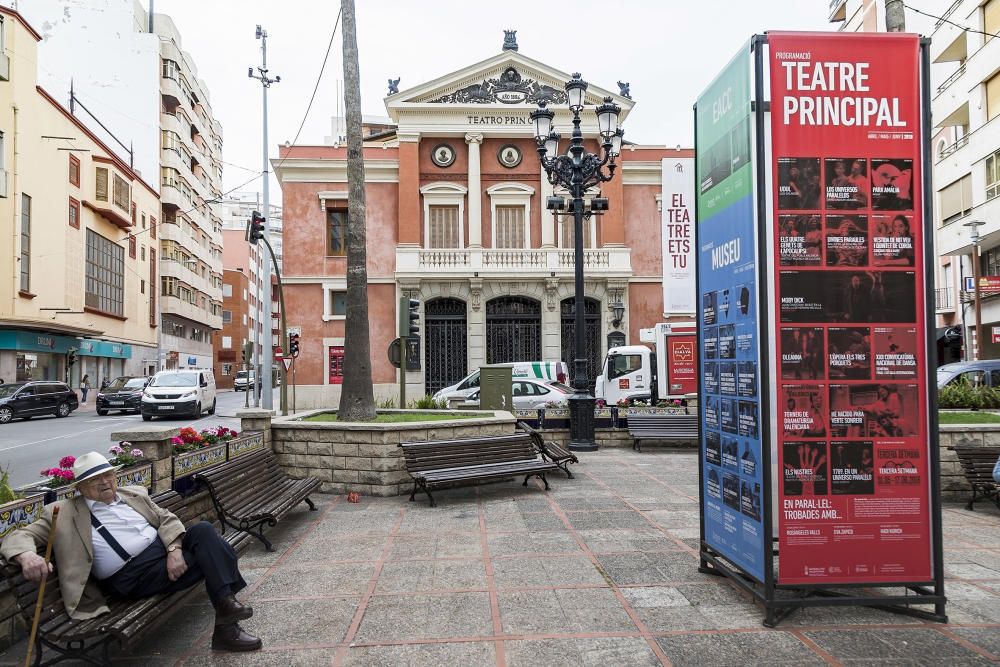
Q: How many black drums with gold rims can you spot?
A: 0